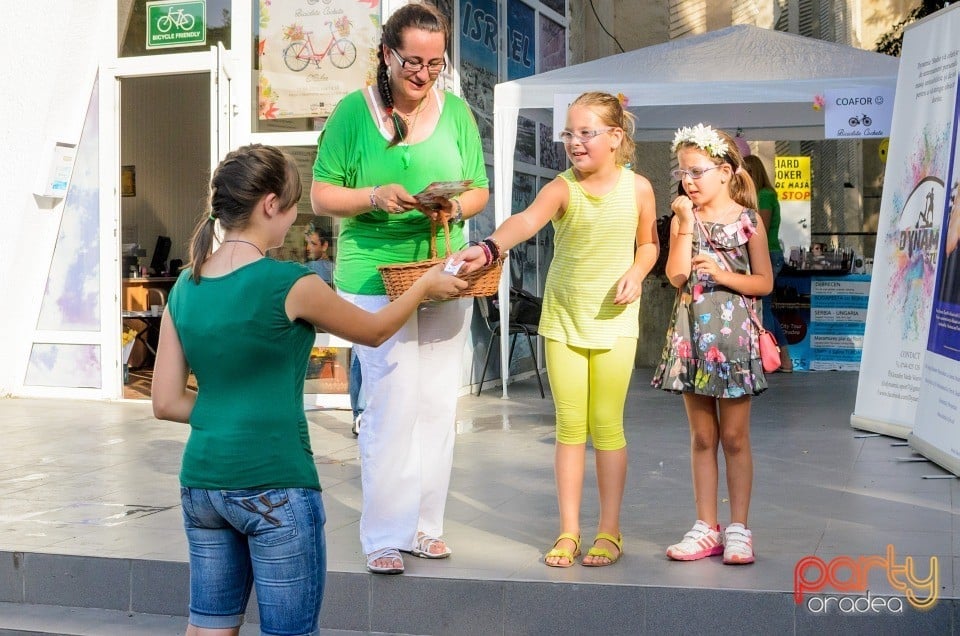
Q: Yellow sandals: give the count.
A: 2